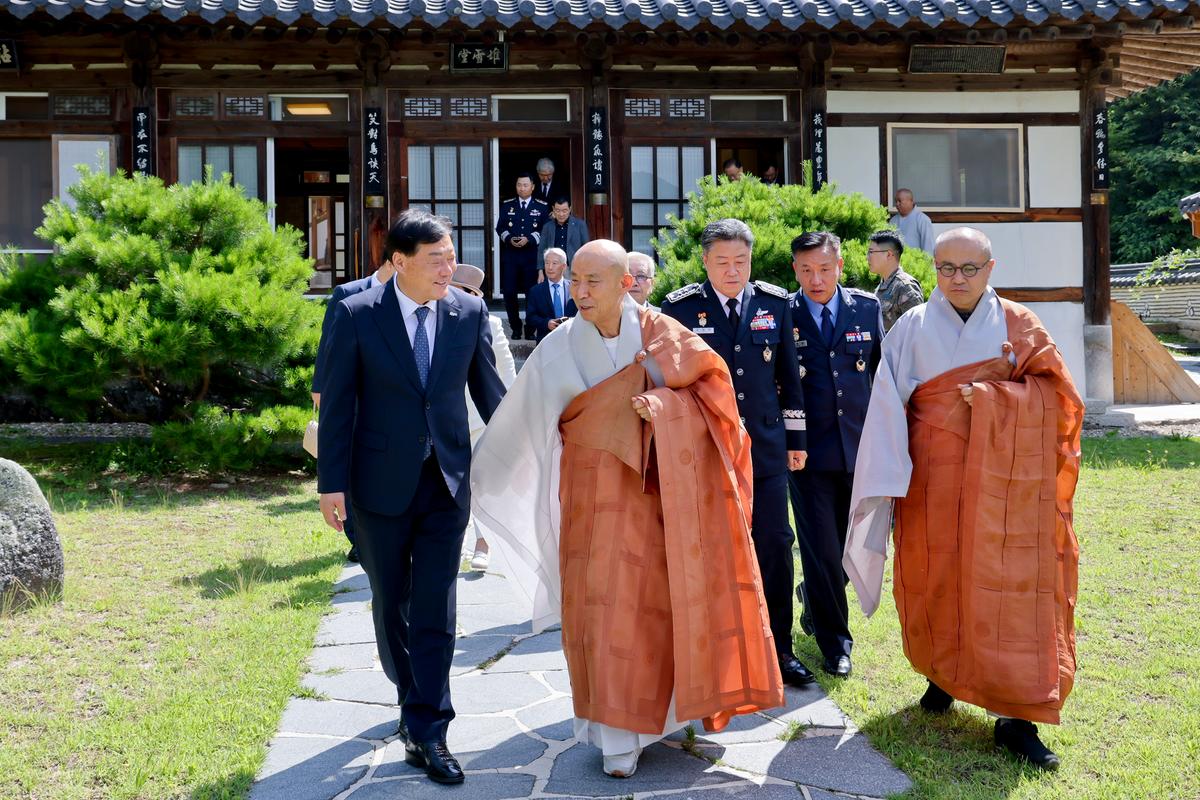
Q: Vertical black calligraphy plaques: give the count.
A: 5